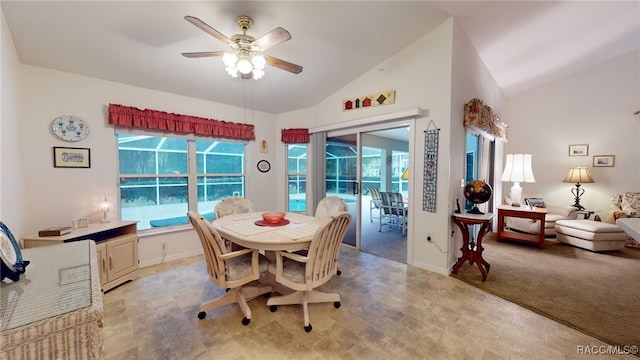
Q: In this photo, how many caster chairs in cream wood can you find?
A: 4